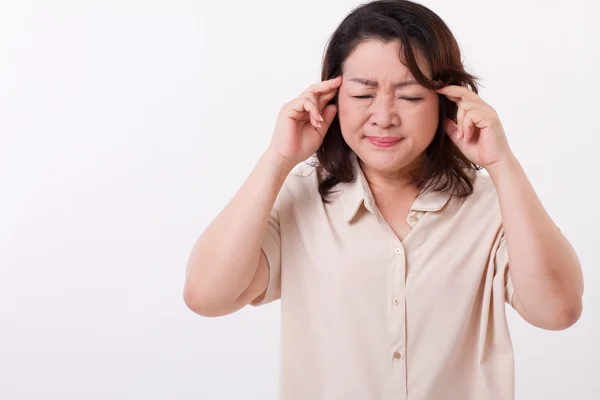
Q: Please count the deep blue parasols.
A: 0